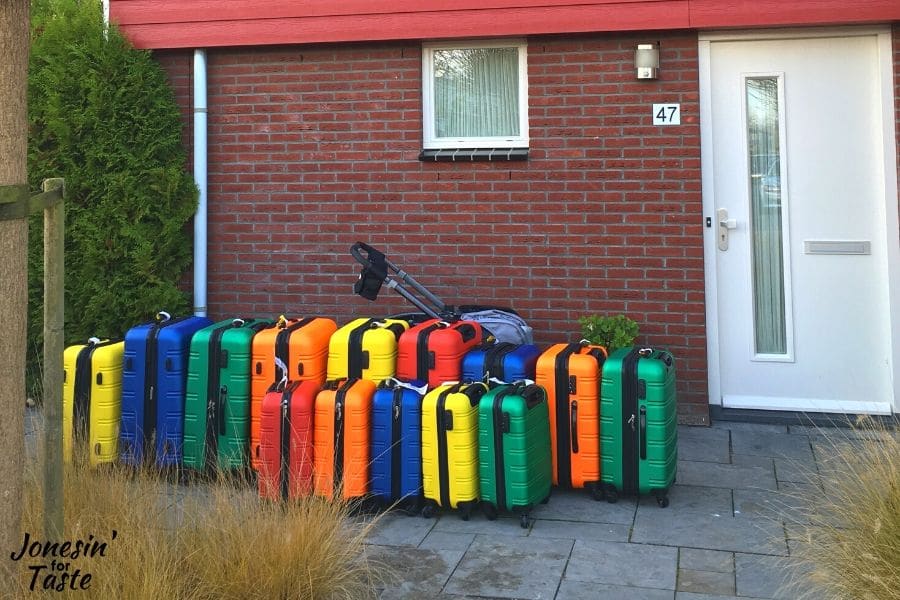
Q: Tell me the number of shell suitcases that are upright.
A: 14